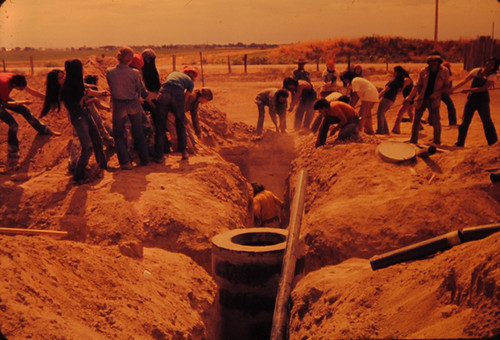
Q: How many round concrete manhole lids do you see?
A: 1